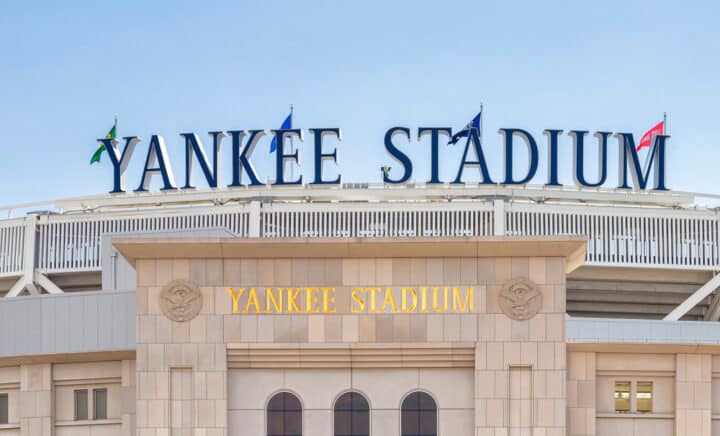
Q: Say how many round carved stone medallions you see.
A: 2